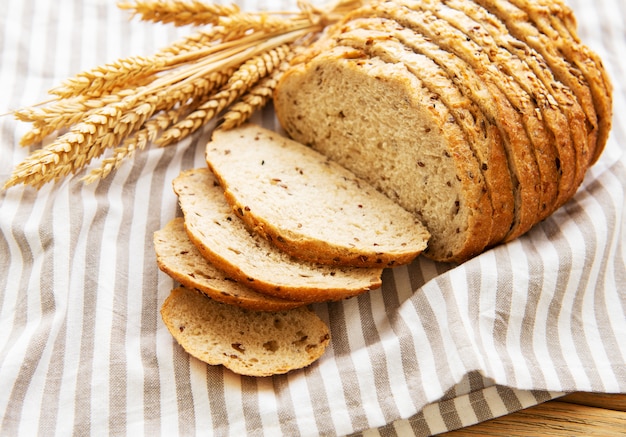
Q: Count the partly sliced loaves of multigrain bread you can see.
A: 1